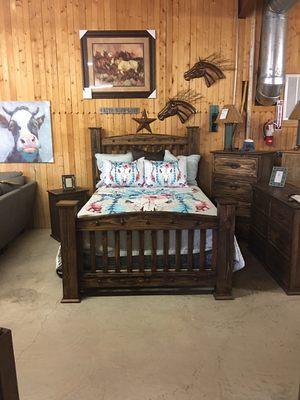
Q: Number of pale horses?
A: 1